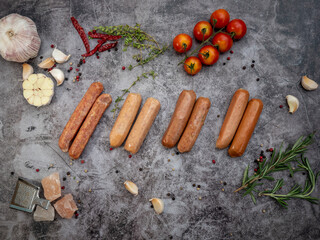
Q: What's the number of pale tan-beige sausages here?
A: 2